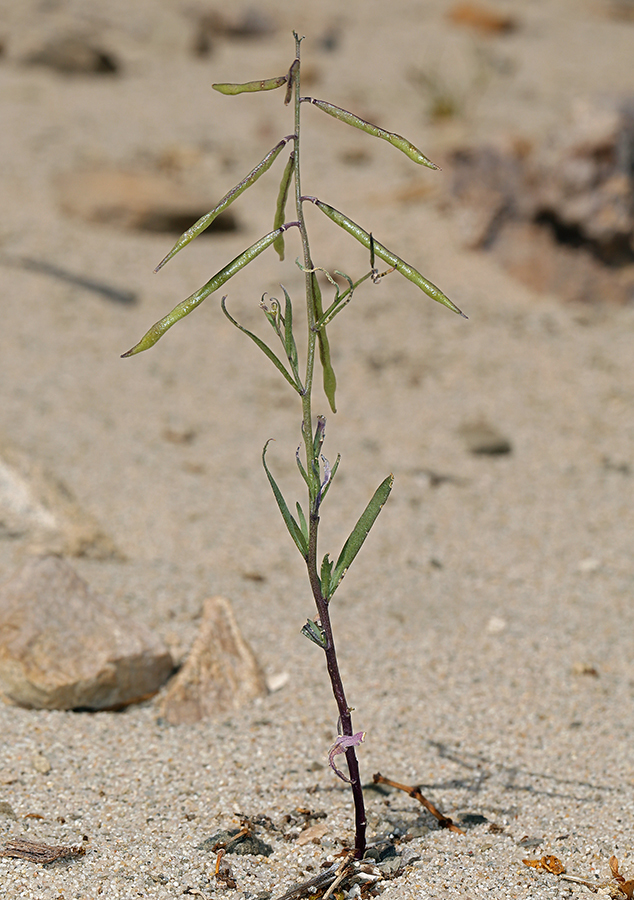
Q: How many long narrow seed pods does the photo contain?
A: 8